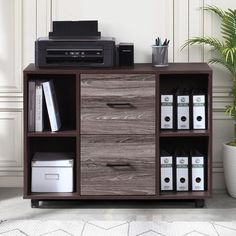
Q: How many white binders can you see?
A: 6